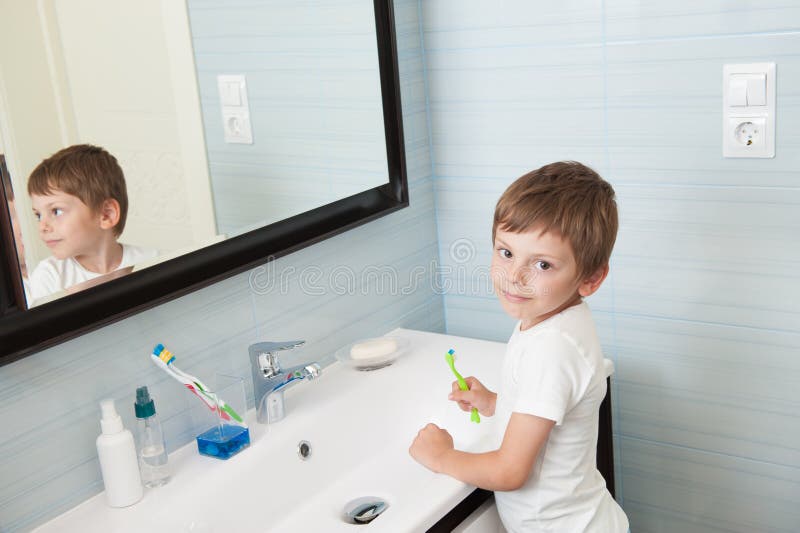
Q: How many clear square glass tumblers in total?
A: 1